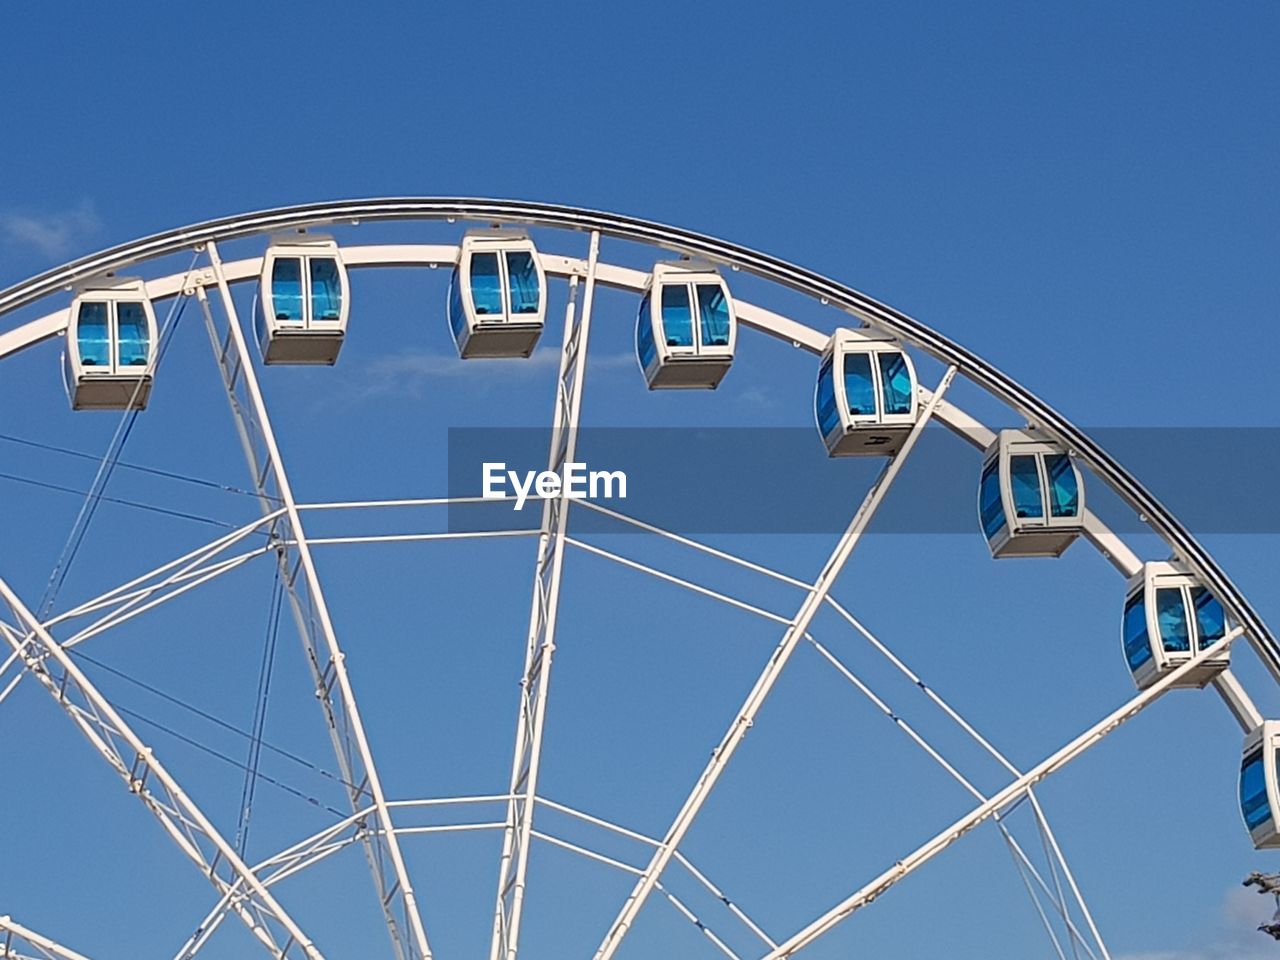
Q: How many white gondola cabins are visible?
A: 8